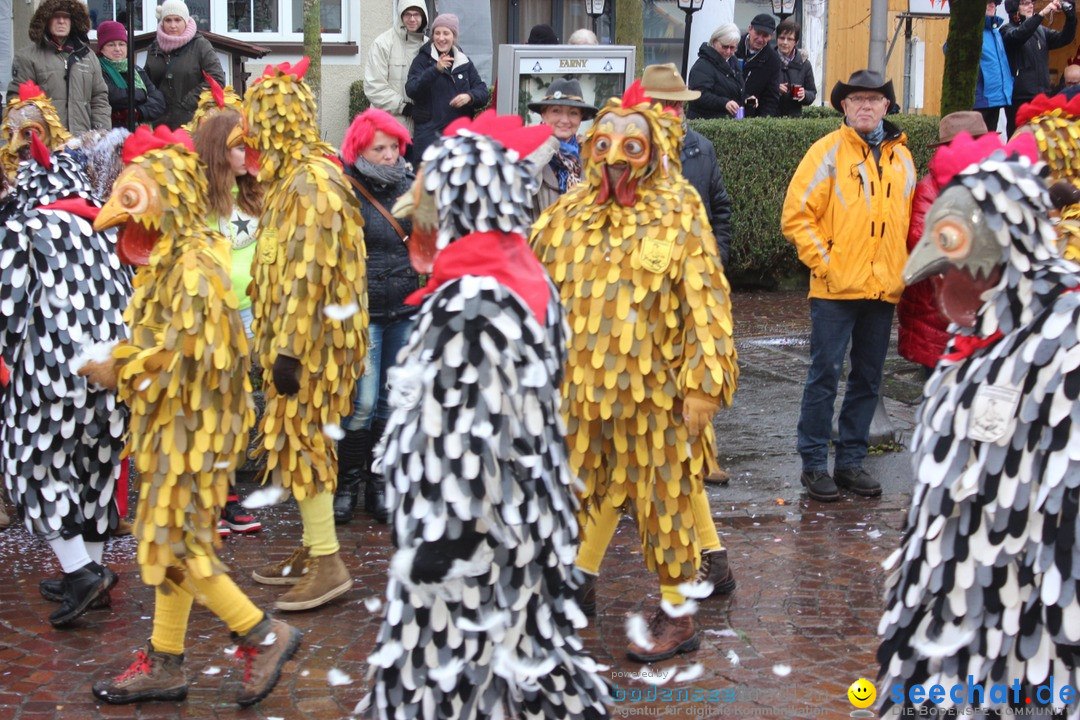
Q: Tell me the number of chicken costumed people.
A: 9